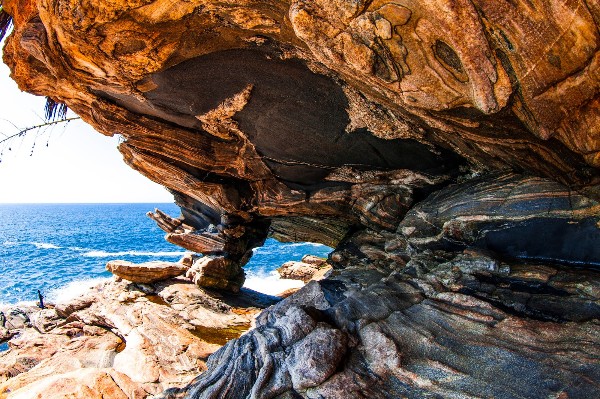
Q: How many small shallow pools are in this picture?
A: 2